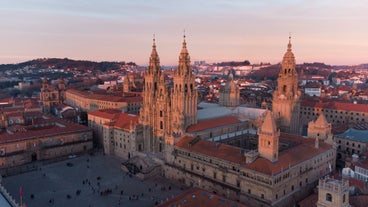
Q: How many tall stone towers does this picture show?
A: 3